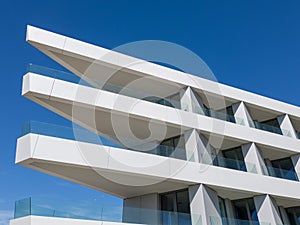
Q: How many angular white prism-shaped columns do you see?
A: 8